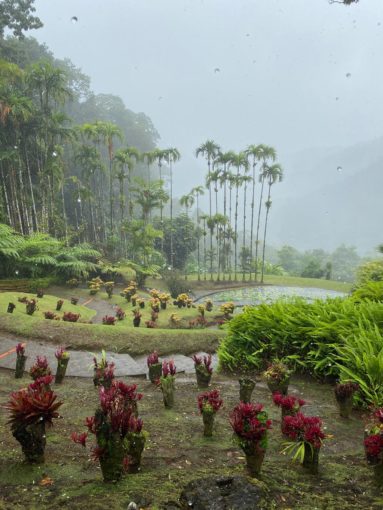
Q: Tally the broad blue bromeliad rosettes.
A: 0